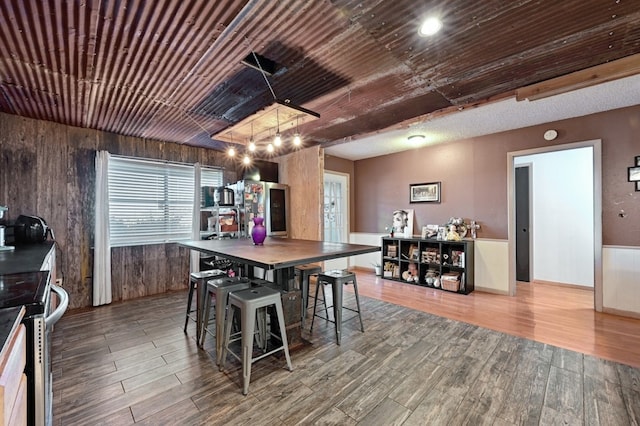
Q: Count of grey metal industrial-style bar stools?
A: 5